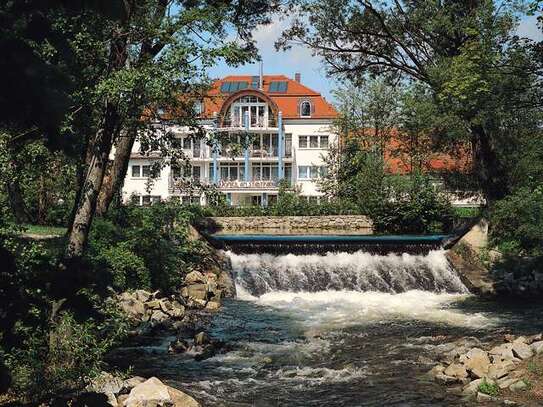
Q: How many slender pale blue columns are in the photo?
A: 3